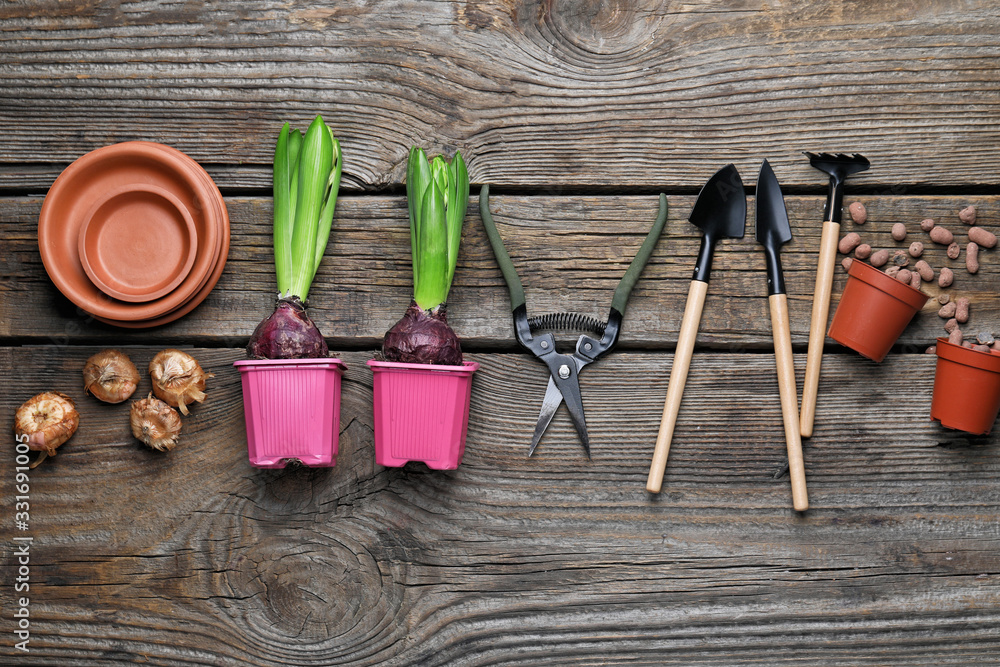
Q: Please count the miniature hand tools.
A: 3